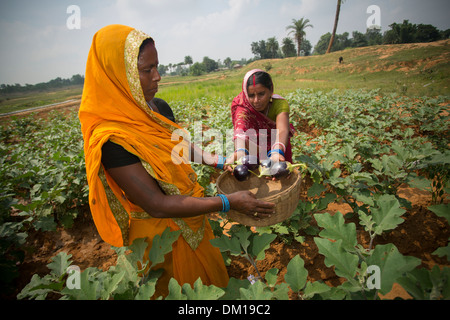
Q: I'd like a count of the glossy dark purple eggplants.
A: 4